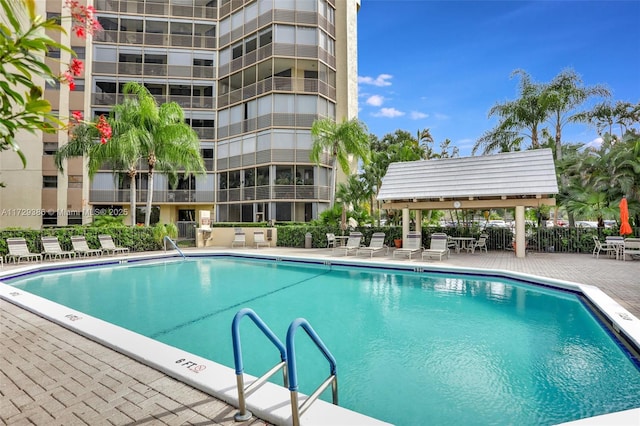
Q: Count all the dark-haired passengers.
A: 0